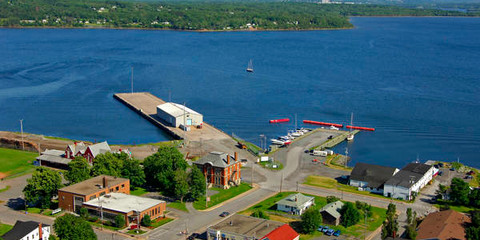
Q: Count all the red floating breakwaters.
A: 3